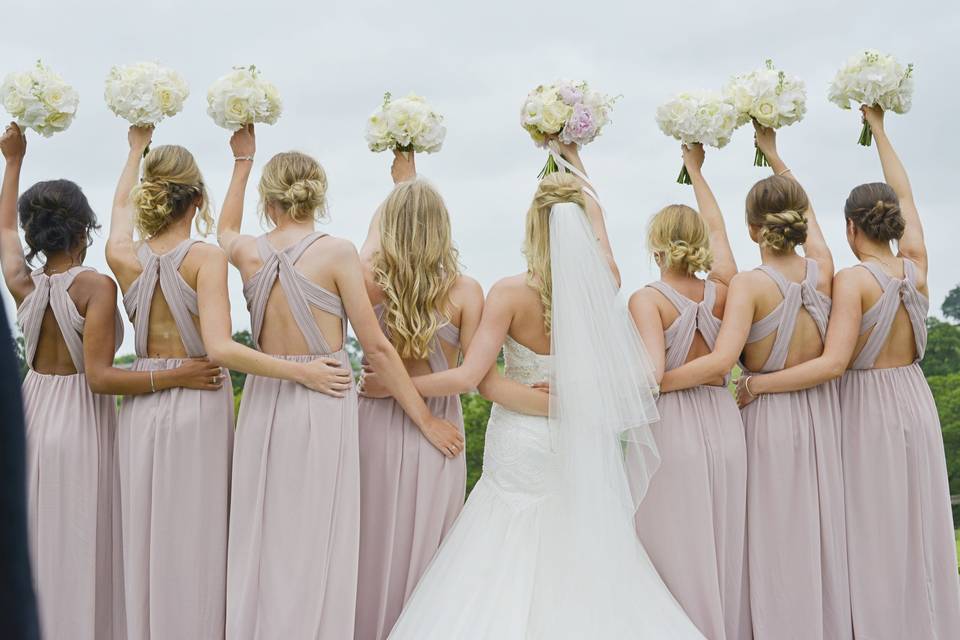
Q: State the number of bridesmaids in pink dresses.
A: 7